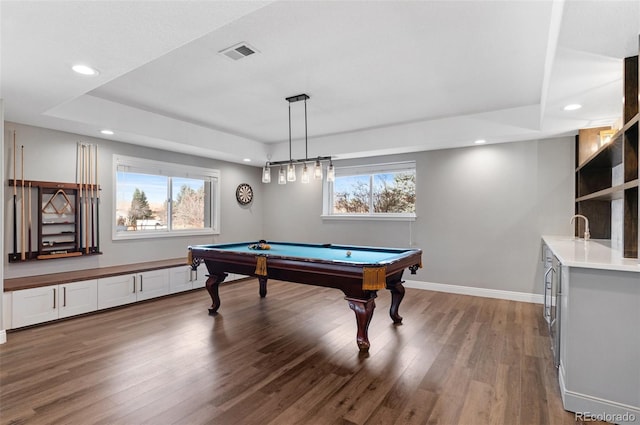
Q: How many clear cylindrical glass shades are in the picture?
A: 6